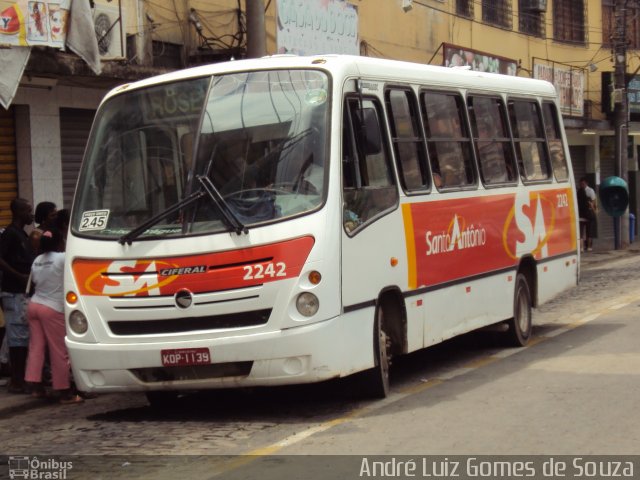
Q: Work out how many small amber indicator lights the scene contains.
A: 3